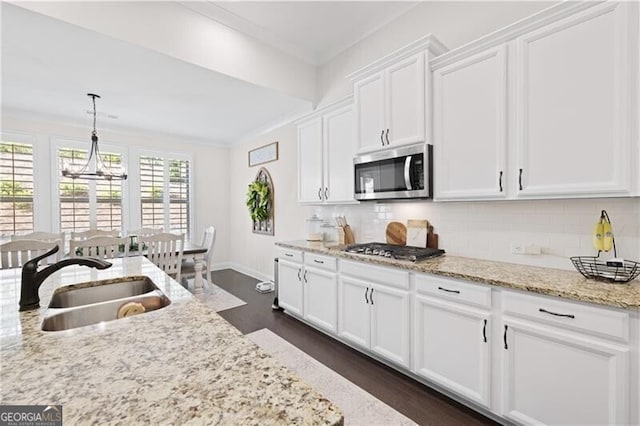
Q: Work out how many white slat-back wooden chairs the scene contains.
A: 7